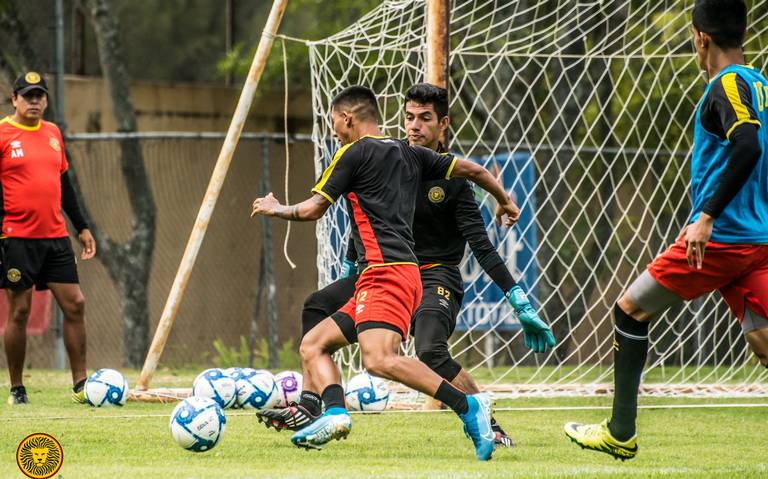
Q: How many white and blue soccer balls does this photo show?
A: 6